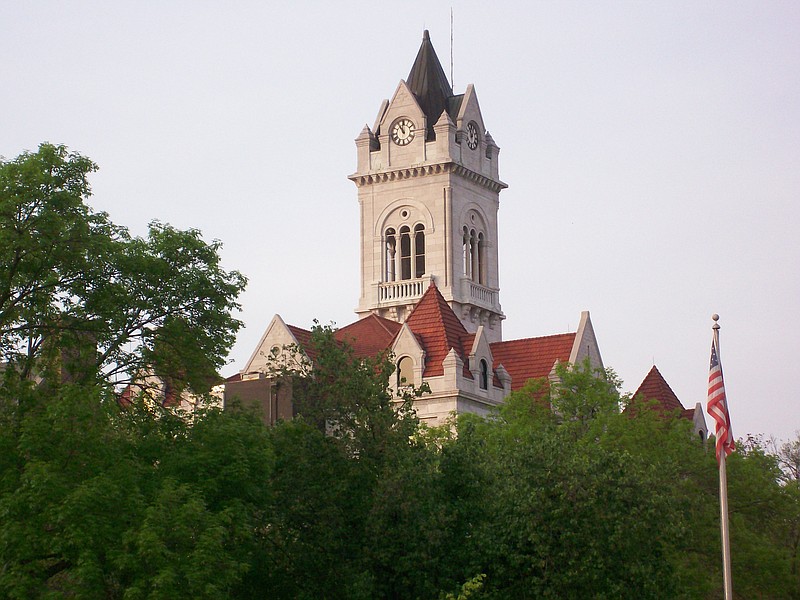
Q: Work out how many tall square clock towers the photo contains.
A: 1